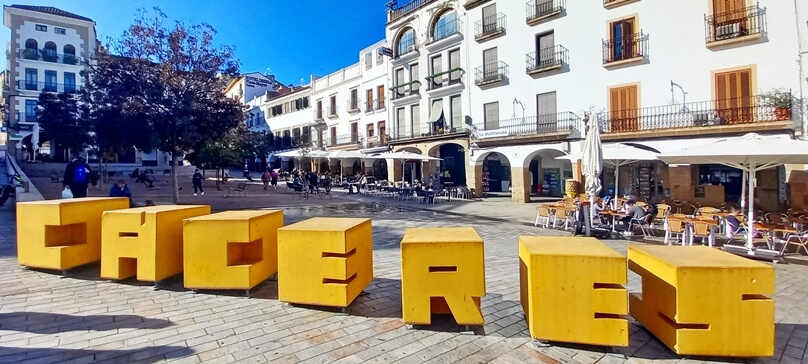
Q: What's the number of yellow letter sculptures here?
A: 7